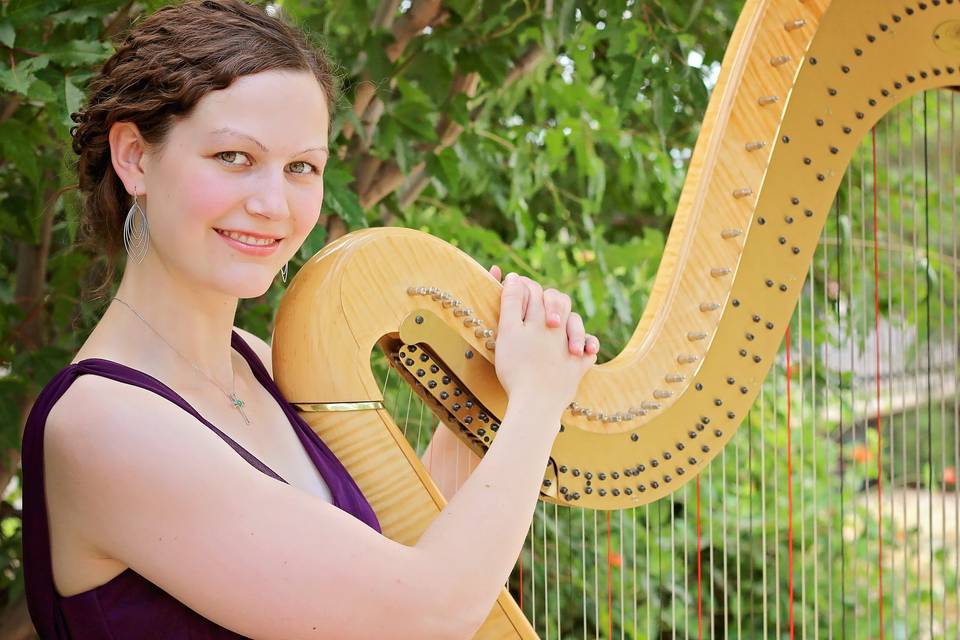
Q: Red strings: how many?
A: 5